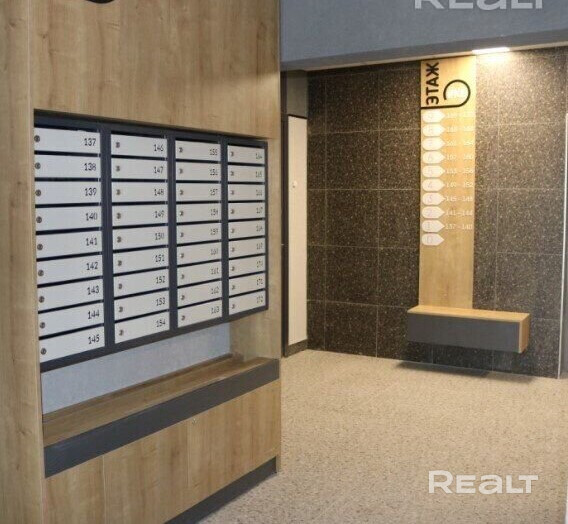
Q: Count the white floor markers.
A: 10